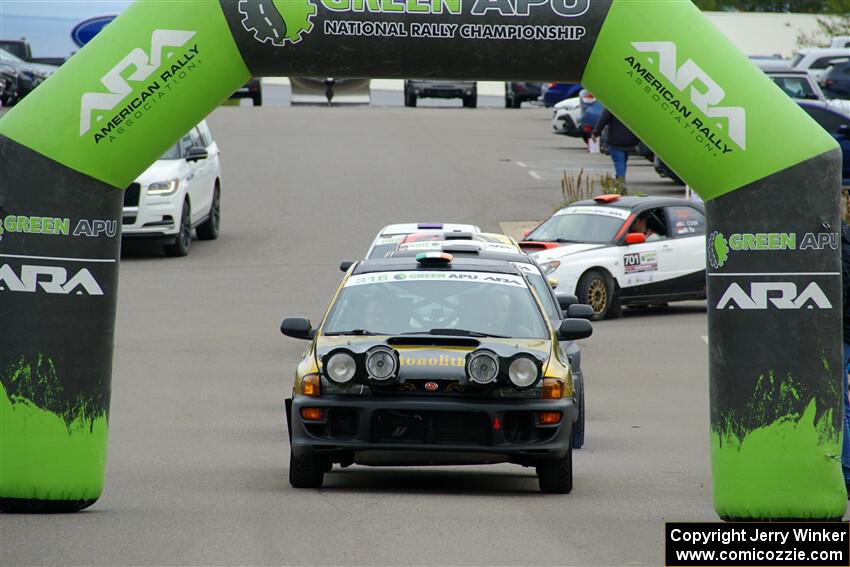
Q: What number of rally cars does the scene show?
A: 5